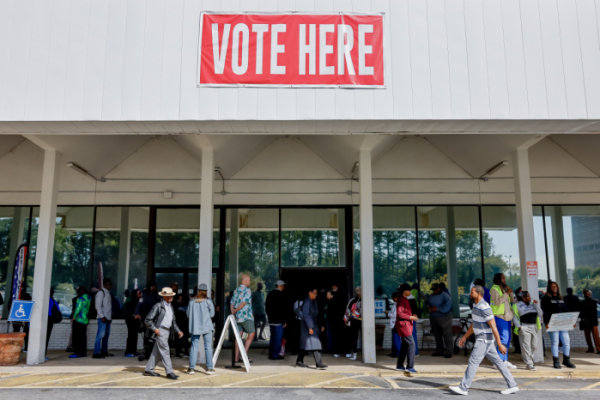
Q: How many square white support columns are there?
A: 4